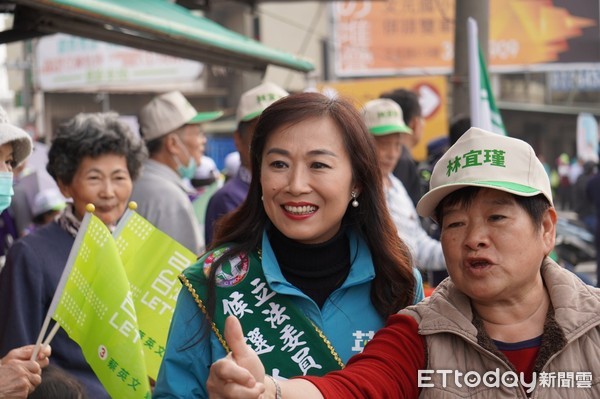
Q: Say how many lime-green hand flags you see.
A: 2